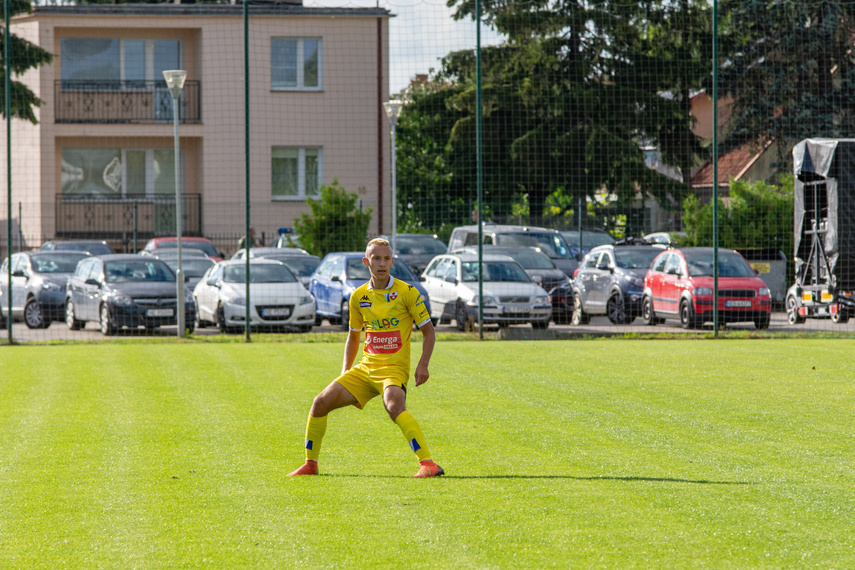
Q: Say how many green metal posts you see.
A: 4